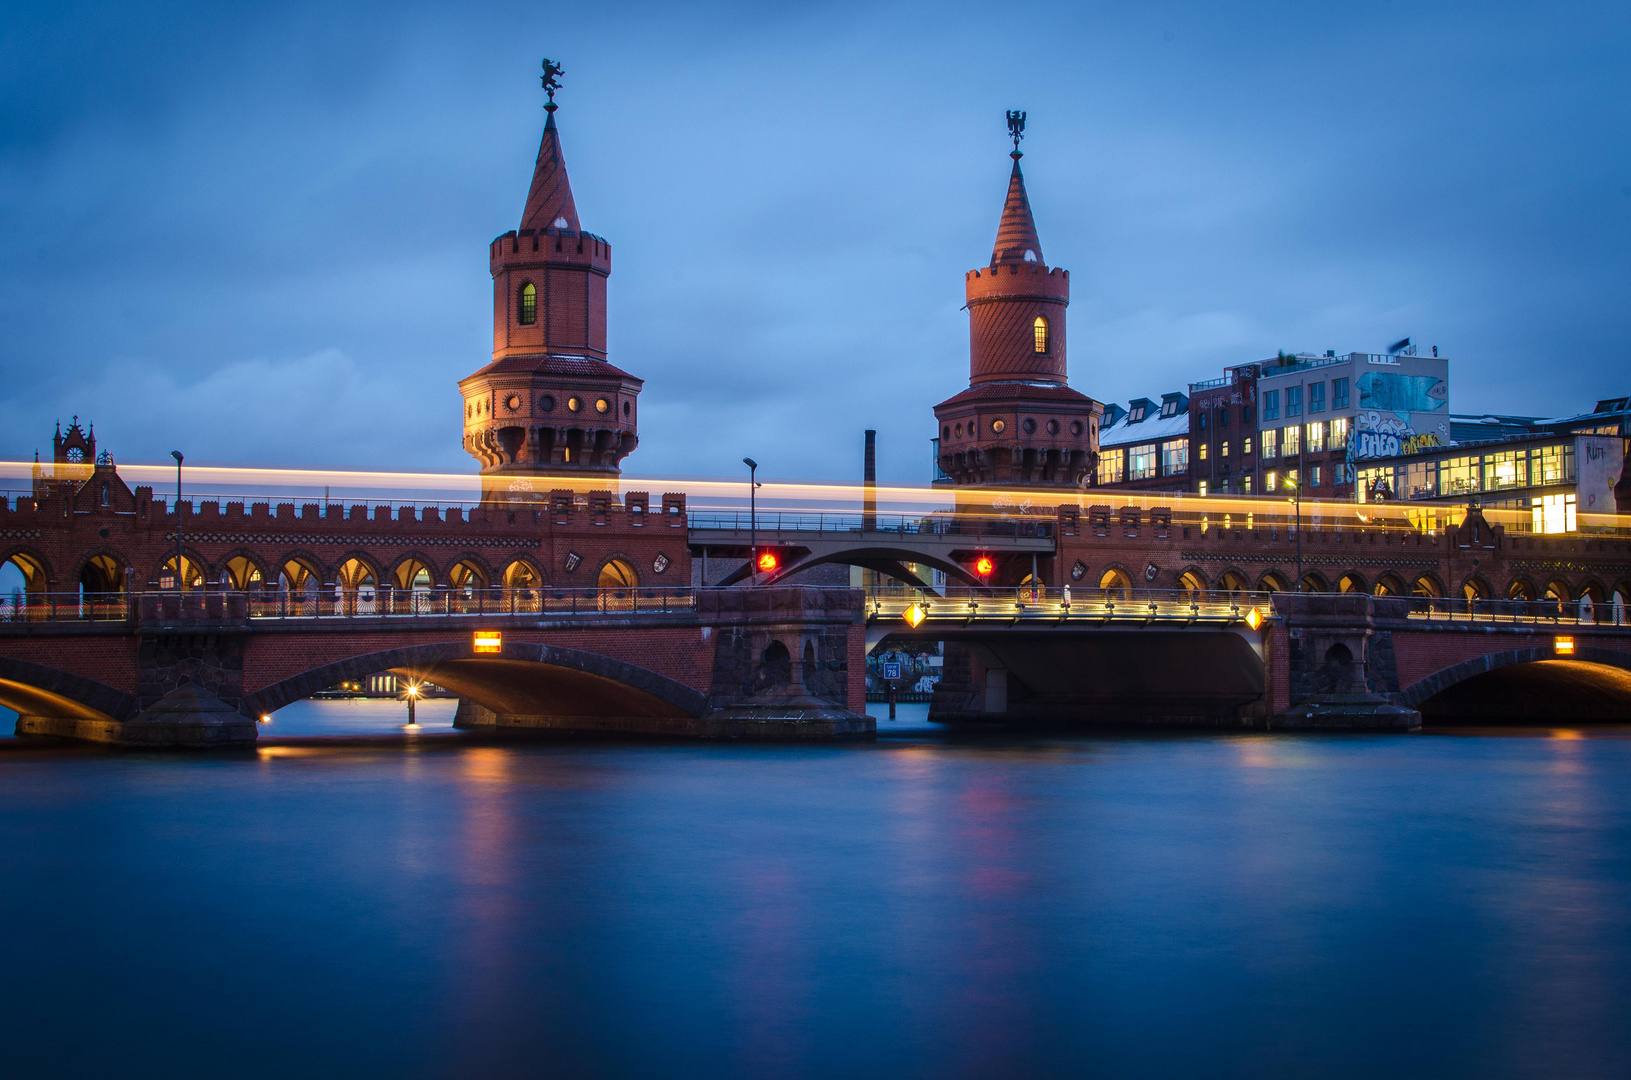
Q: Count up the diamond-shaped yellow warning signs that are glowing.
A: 2